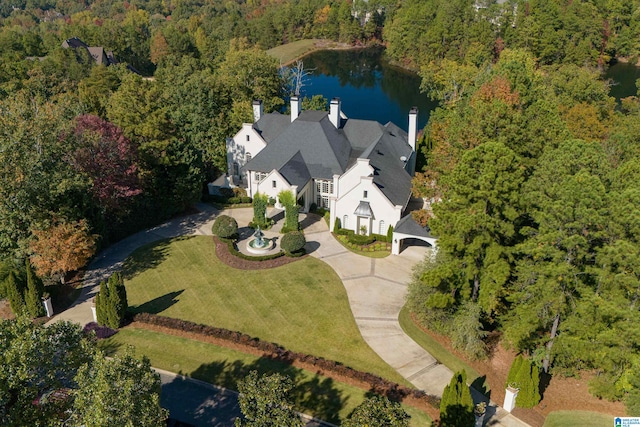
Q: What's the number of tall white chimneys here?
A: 4